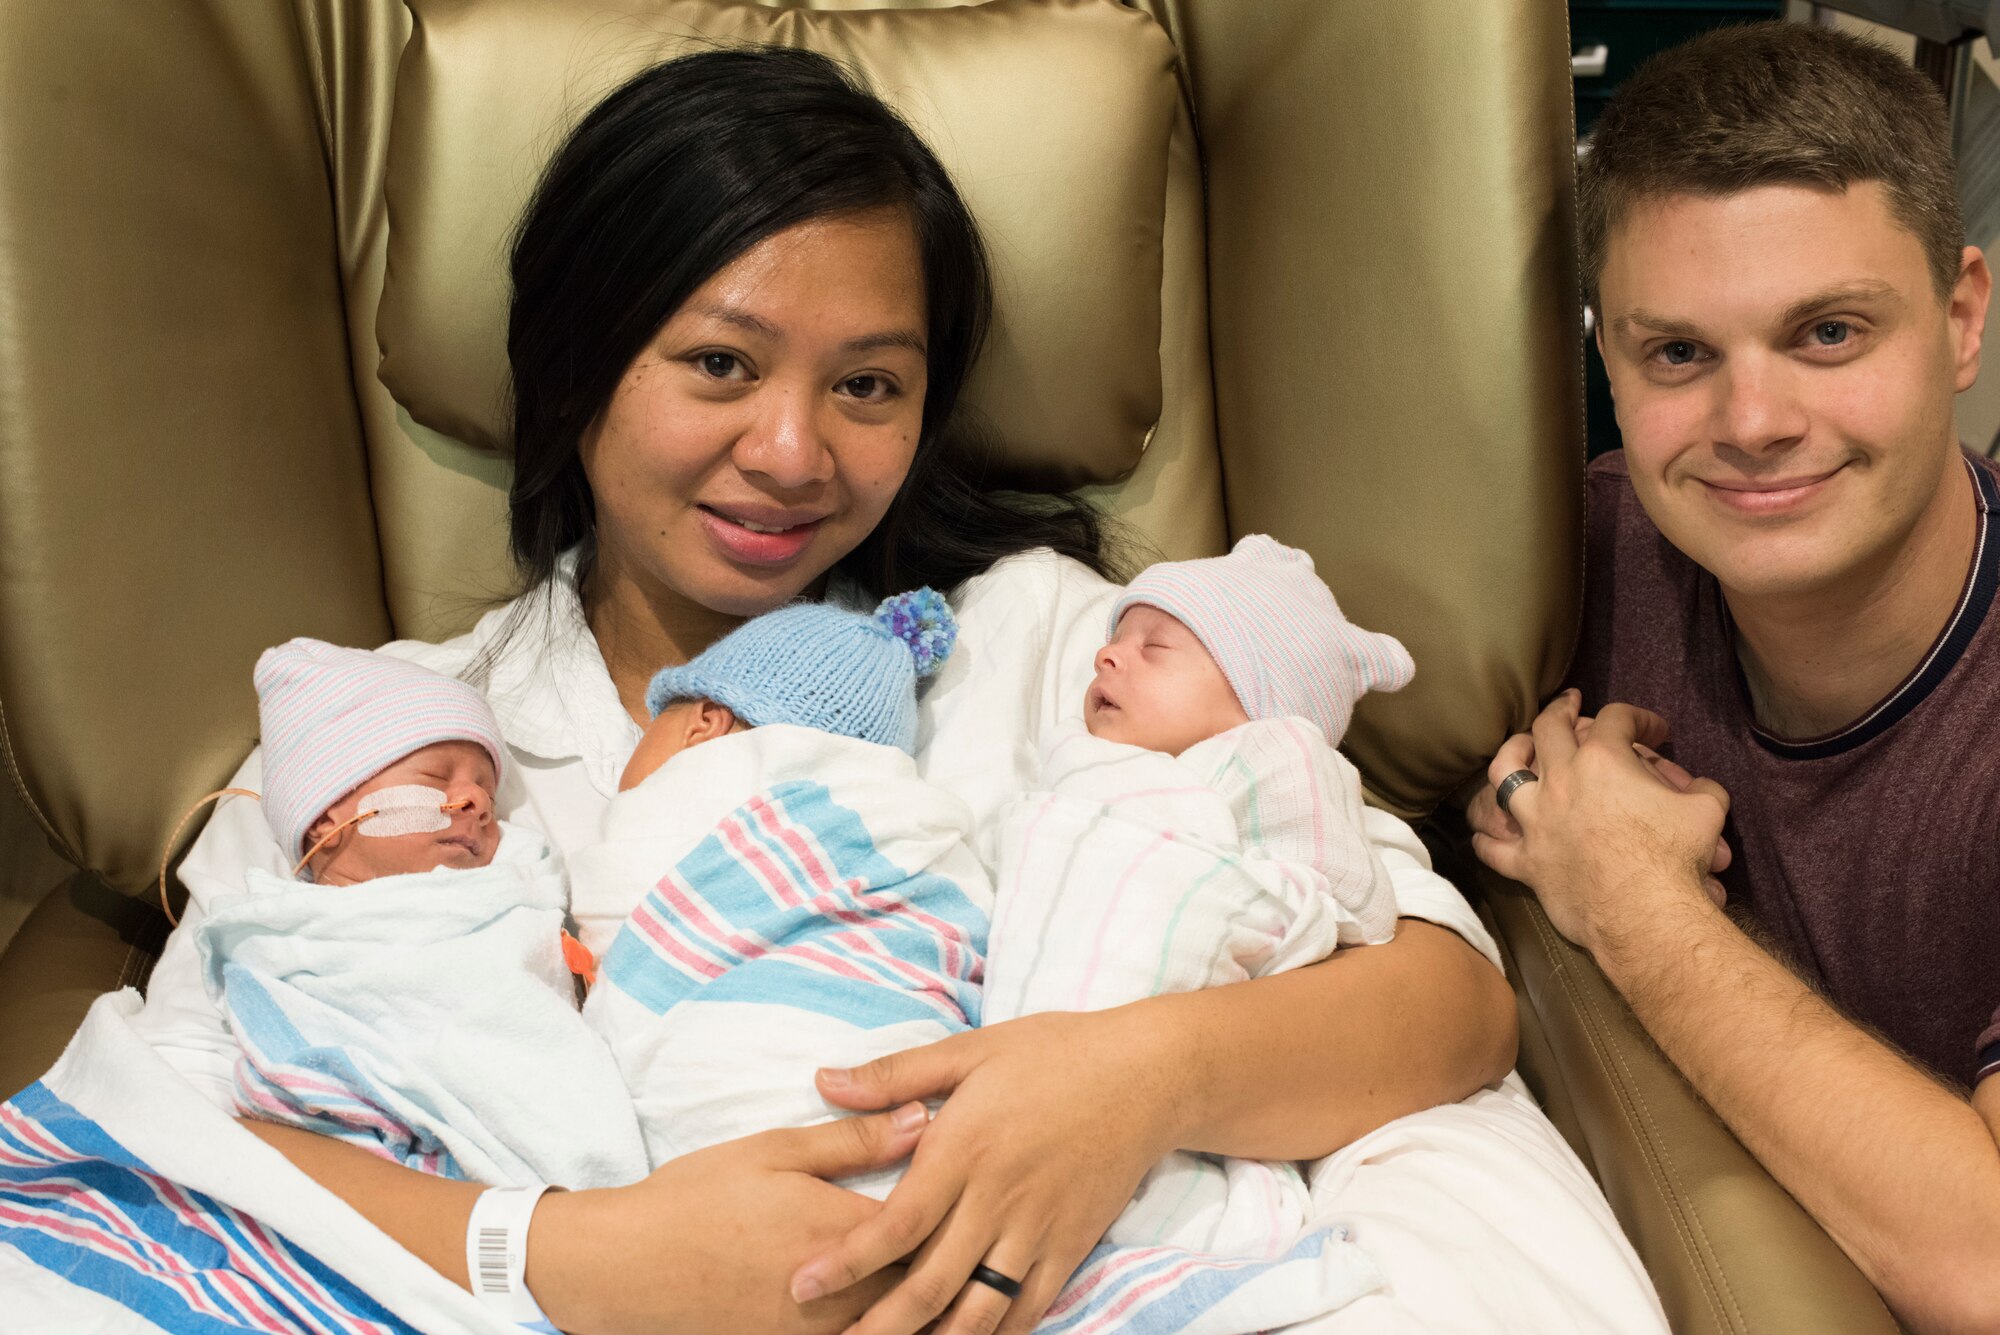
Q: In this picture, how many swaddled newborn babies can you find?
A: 3